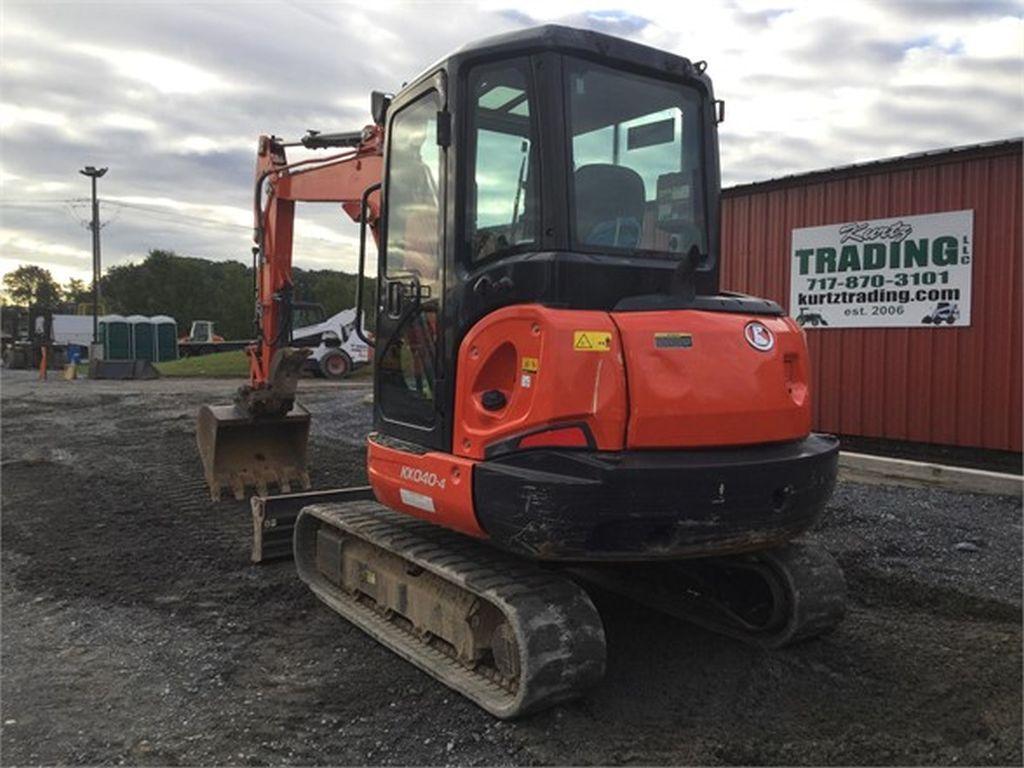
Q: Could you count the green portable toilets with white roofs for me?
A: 3